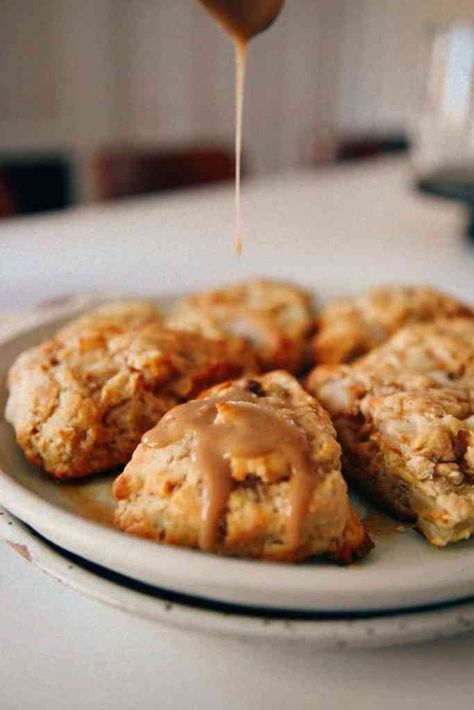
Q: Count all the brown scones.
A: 5